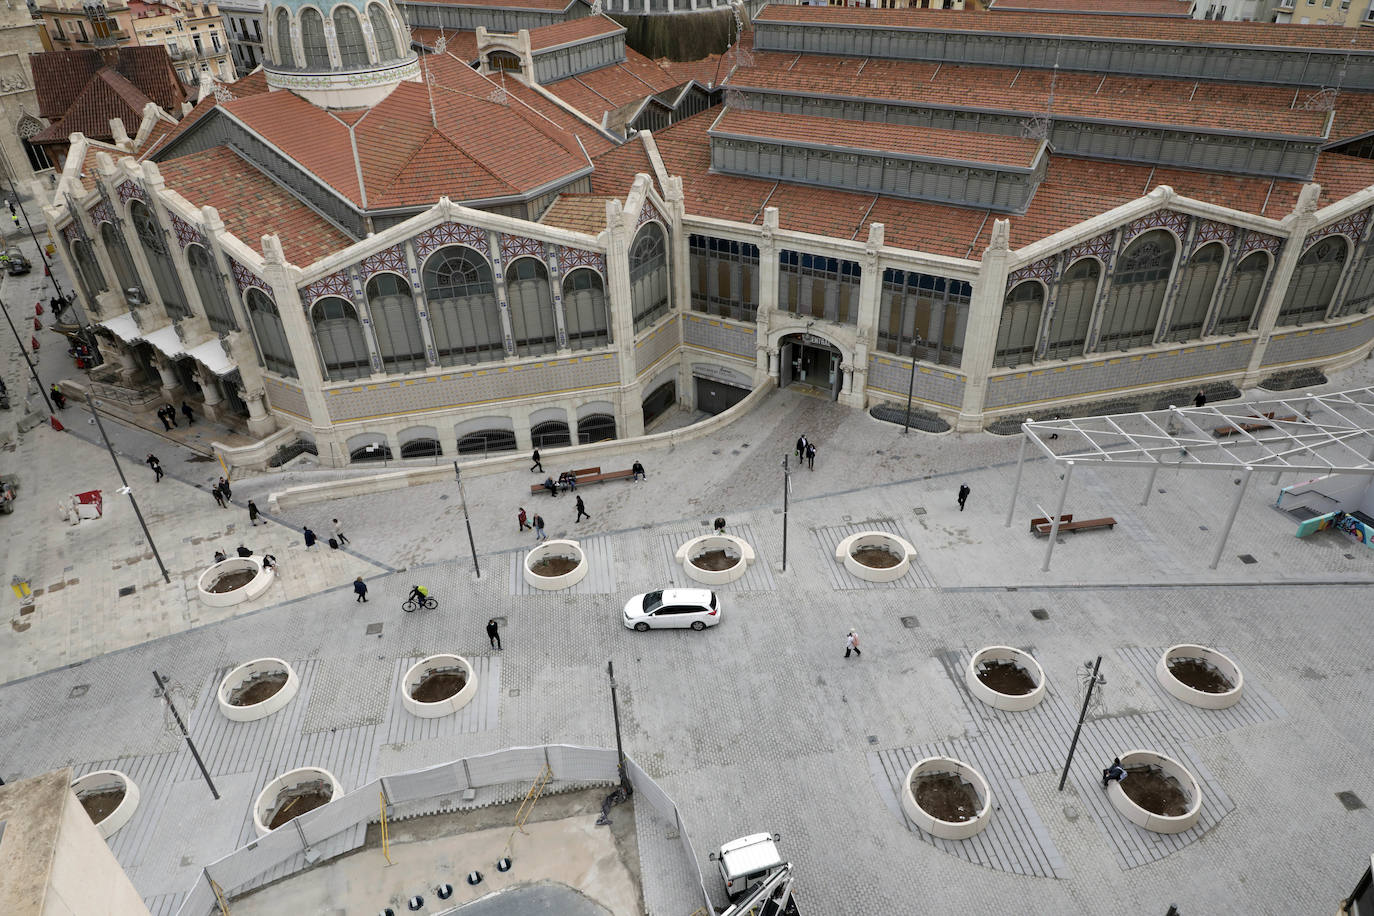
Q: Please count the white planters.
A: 12